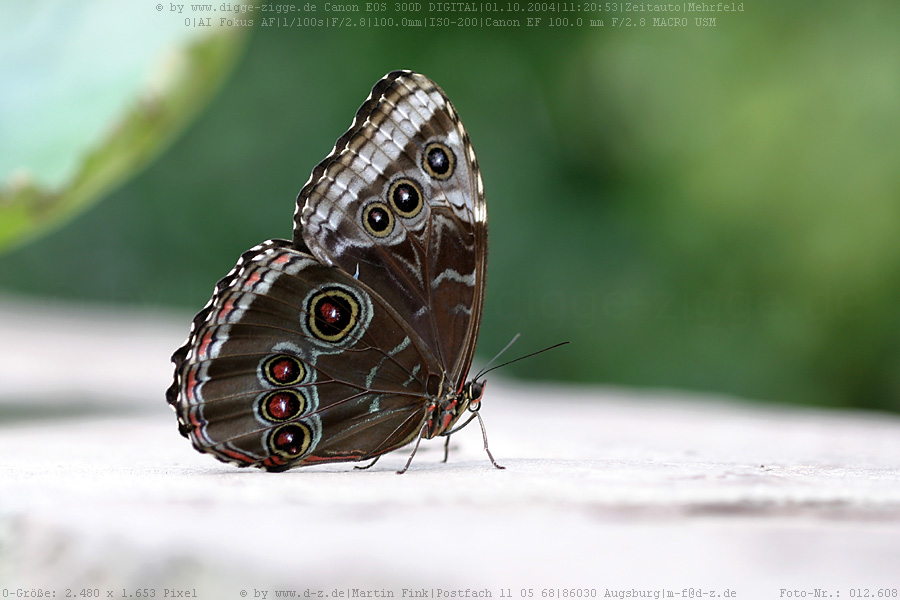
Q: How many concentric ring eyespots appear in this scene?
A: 7